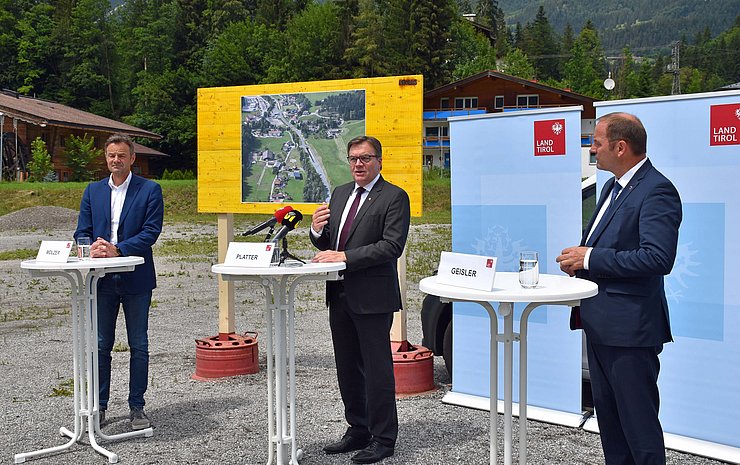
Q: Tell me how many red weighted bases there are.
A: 2